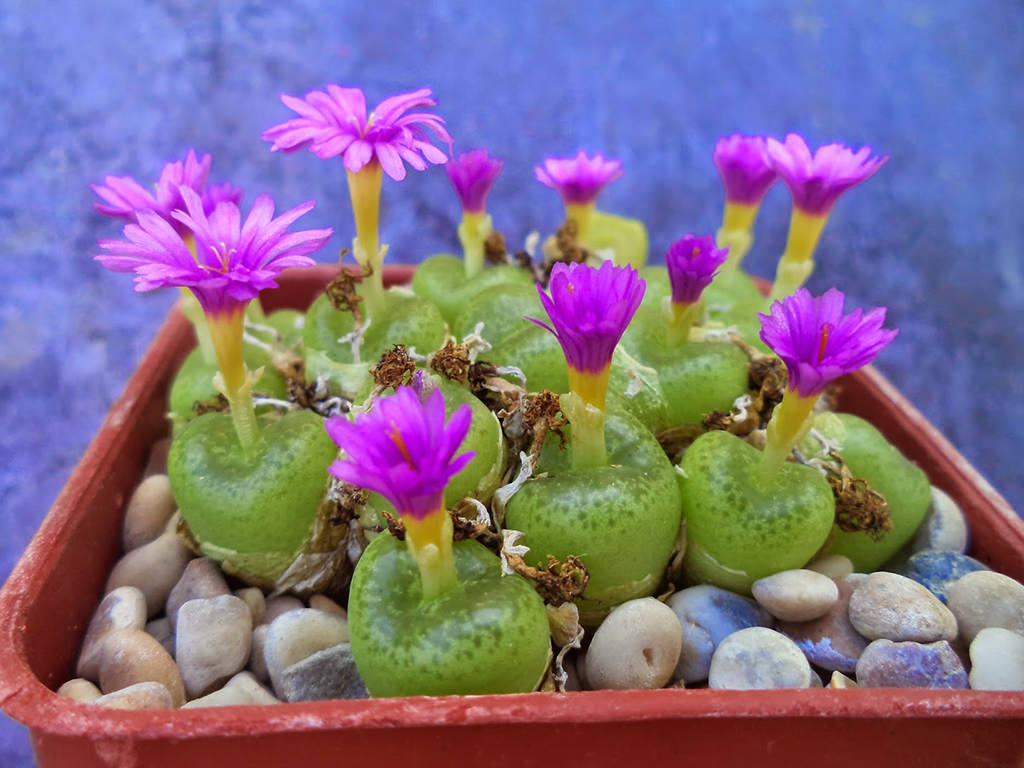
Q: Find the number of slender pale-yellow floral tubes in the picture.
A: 11